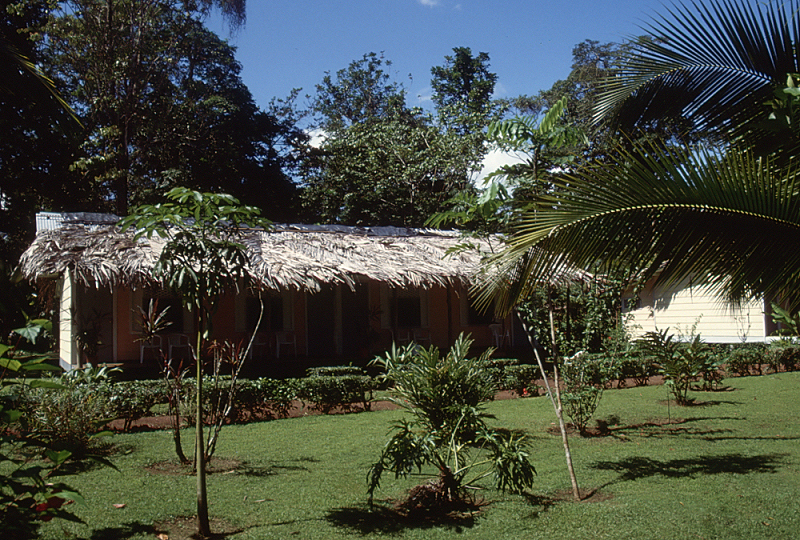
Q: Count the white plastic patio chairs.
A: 7